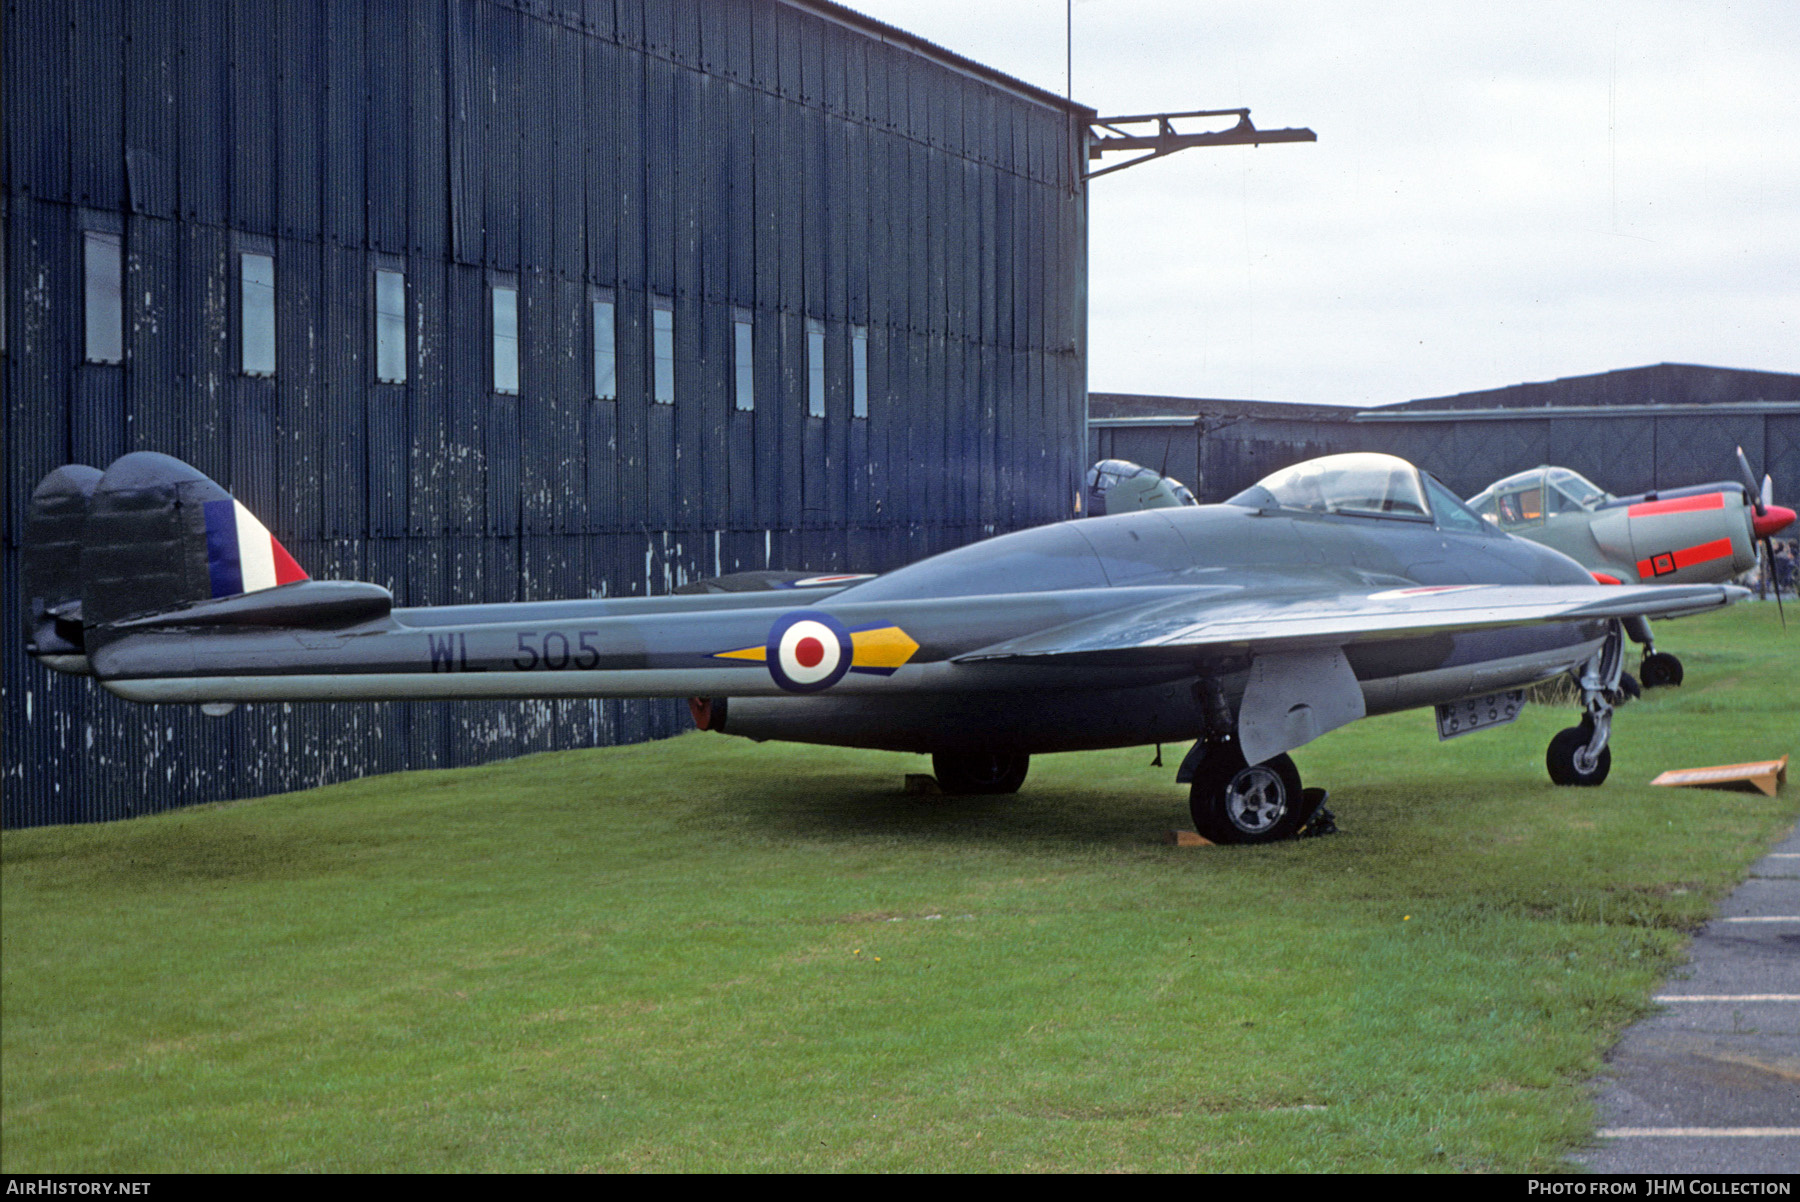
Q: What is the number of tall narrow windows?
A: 9